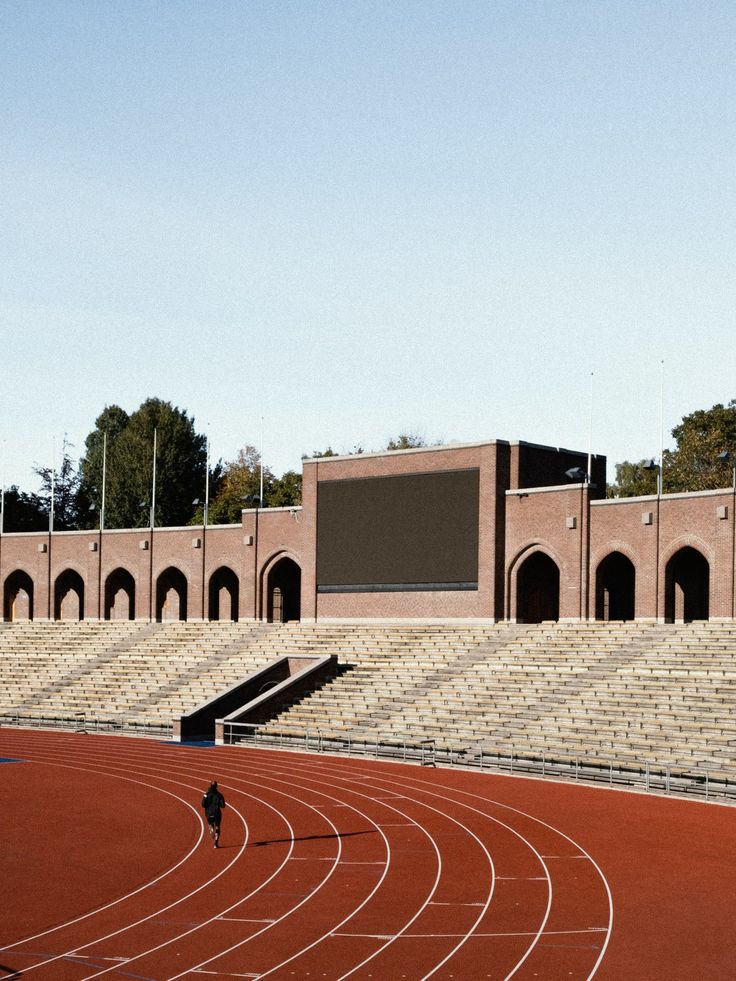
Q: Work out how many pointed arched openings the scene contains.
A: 9